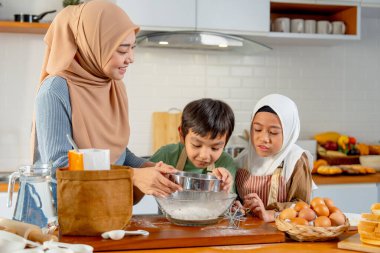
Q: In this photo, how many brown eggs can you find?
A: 10